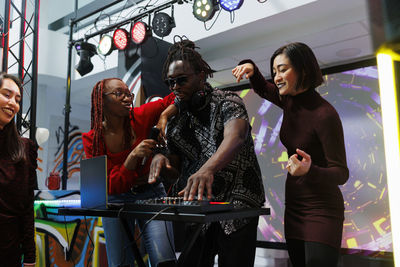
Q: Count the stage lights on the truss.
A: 7